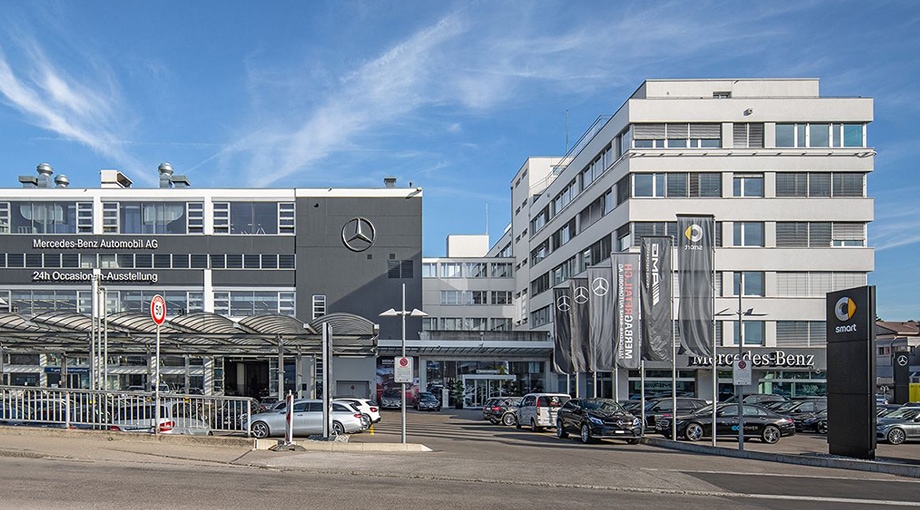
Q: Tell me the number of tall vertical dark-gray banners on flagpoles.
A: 6